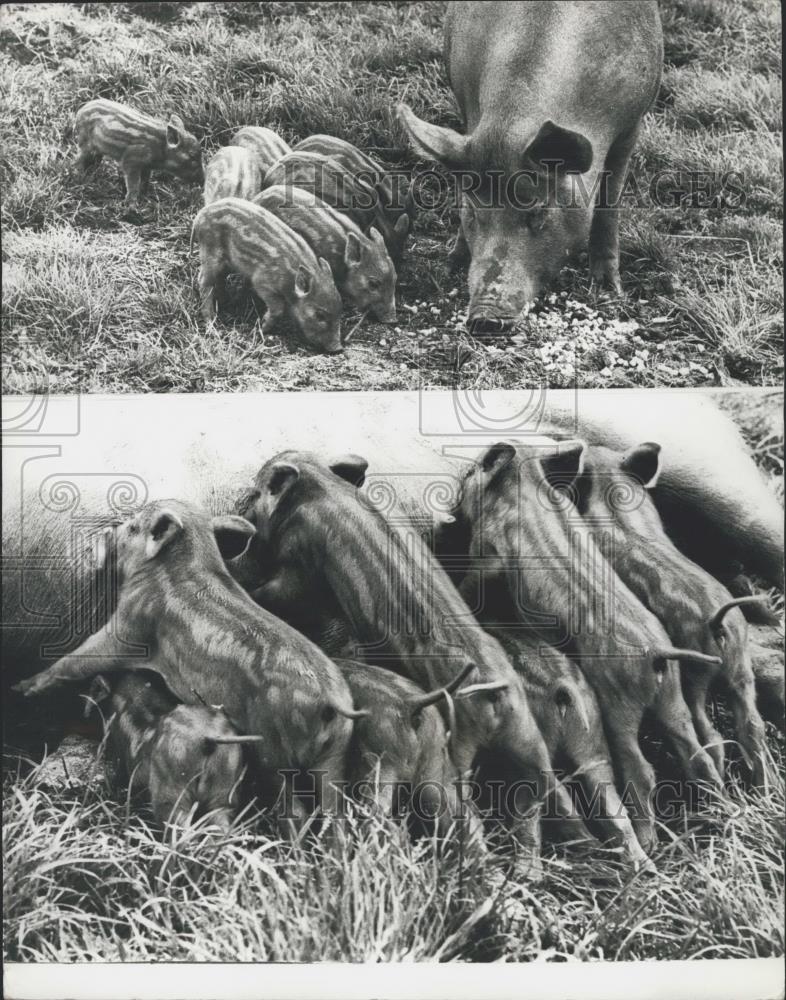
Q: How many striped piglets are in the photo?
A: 14